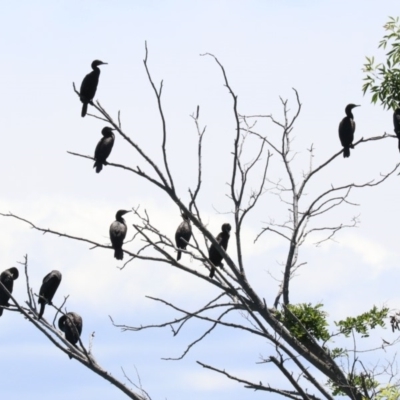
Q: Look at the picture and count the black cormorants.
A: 10